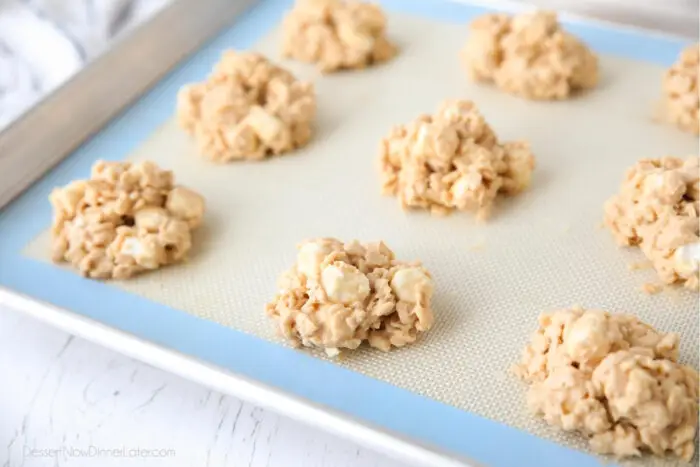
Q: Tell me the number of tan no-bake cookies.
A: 9